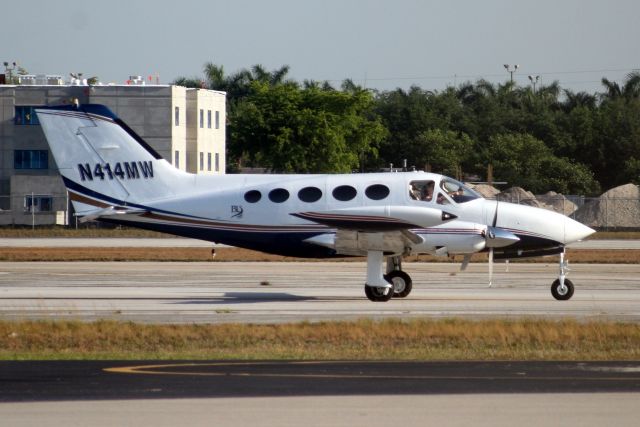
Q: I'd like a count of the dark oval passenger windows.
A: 5